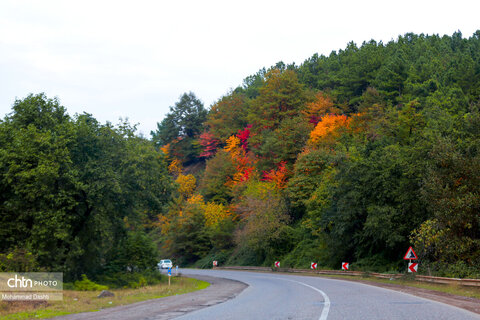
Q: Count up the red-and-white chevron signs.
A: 5